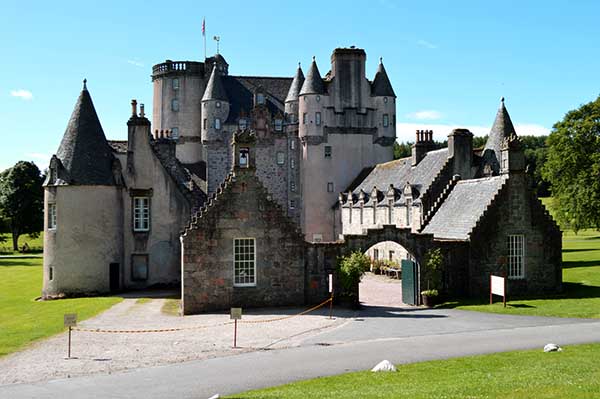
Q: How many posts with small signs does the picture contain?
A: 3